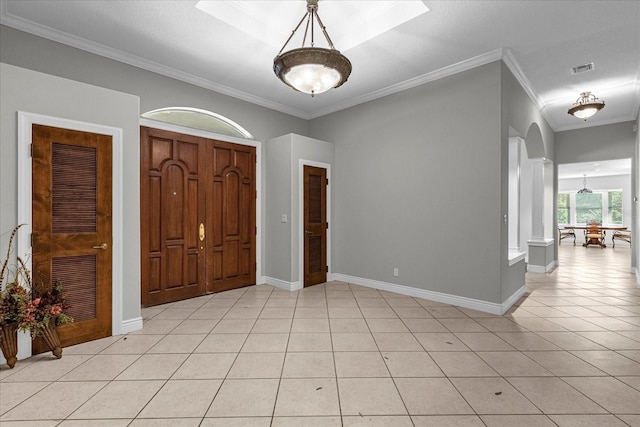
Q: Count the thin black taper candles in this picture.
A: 0